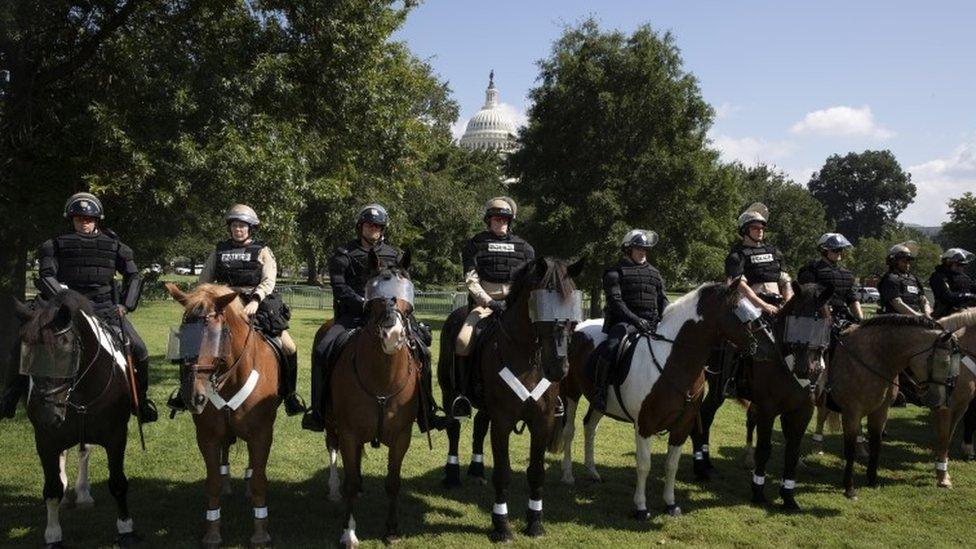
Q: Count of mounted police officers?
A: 9